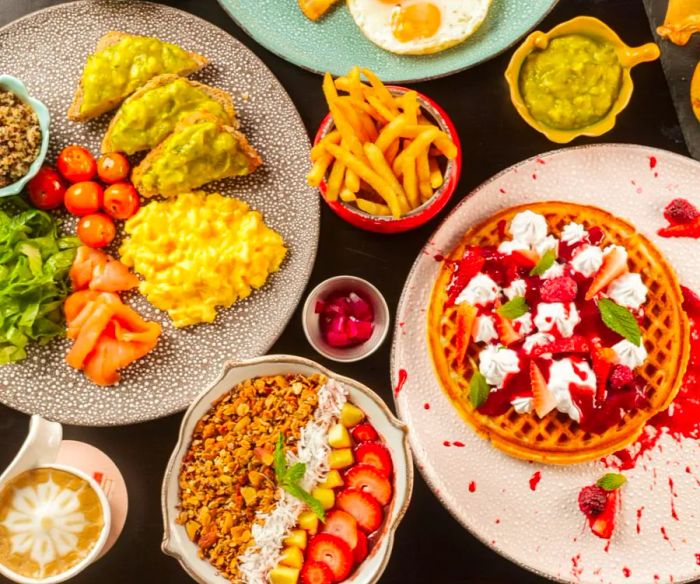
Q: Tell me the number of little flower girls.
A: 0